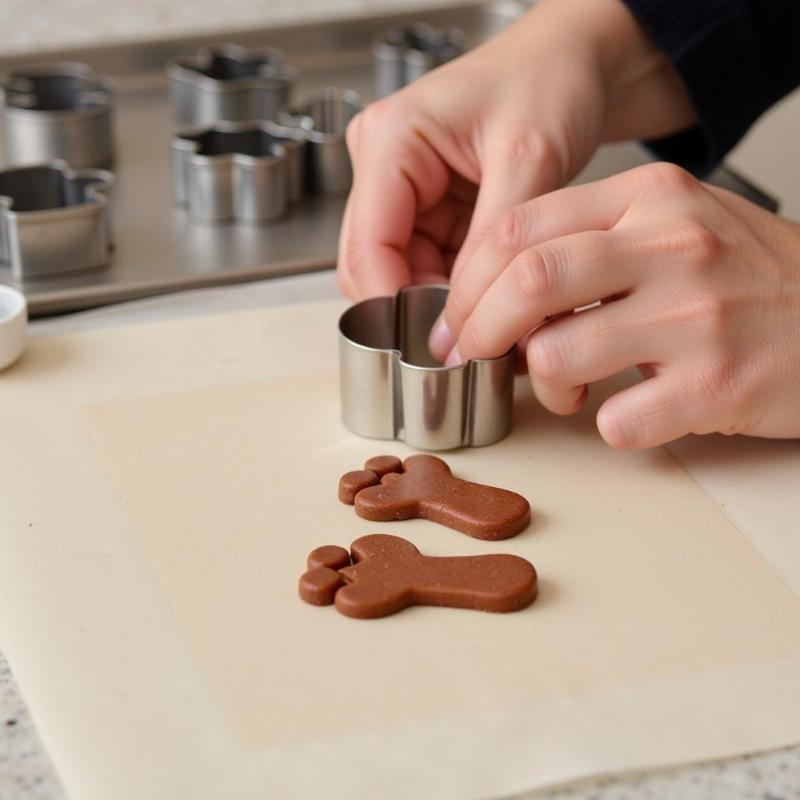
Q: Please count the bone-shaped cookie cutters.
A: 0